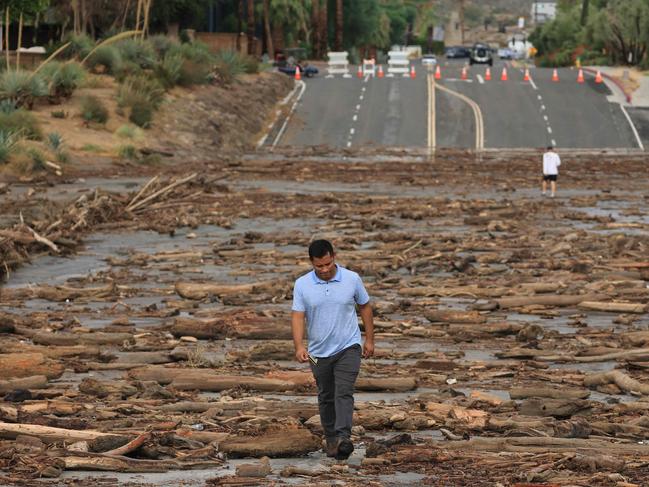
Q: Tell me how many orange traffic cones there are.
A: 12